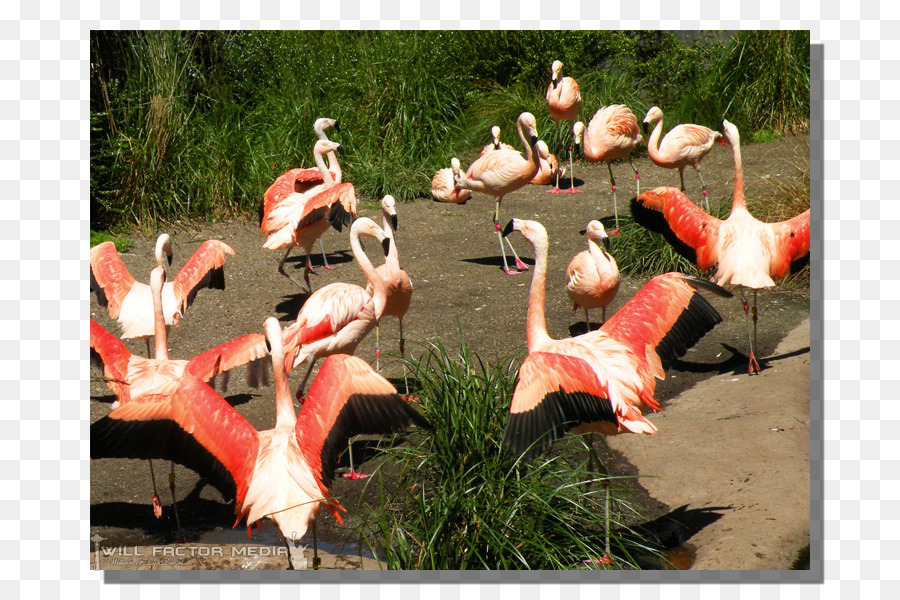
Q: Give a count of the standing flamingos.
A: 14